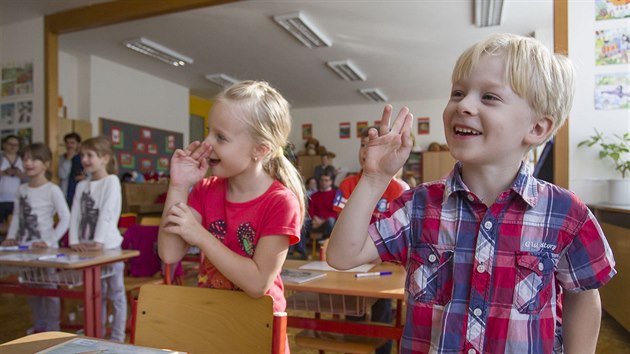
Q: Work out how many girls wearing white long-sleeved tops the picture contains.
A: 2